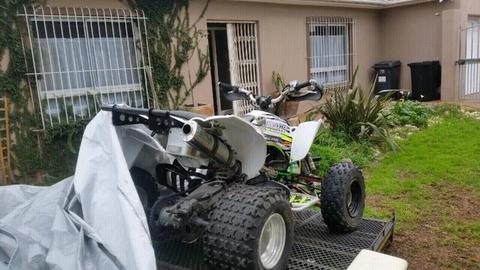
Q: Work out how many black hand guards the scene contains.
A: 2